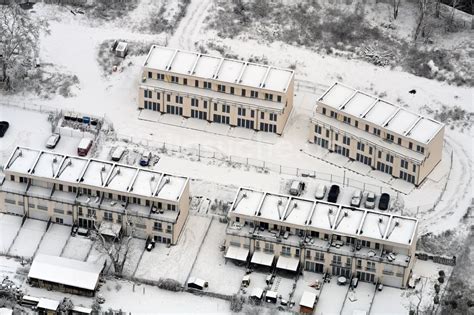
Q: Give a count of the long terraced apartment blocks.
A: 4